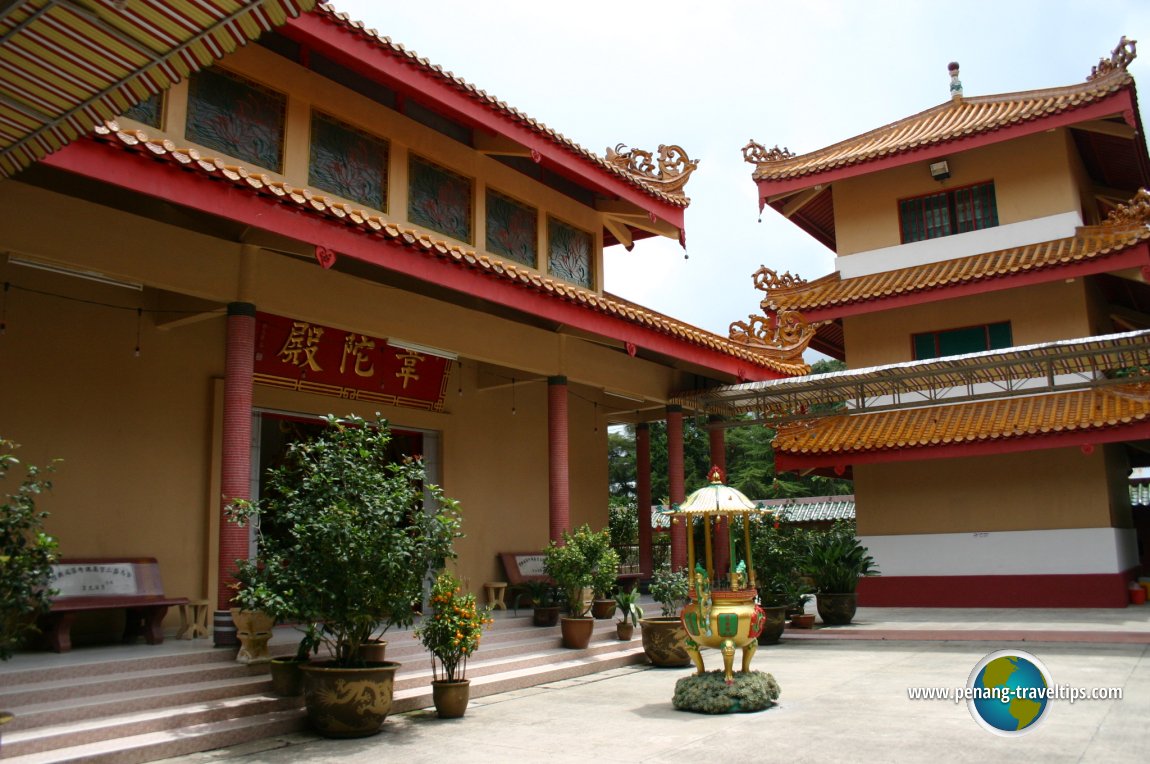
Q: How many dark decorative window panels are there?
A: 6